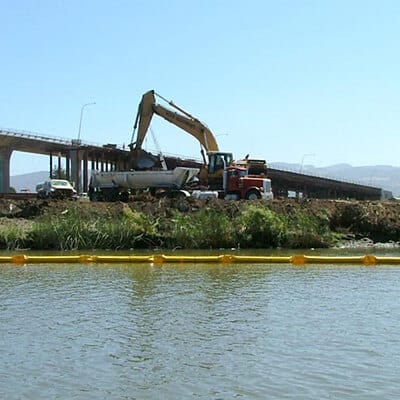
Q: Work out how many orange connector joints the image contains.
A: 6